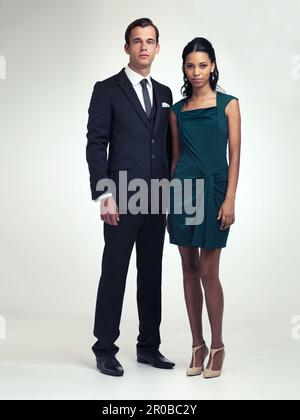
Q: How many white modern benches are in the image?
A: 0